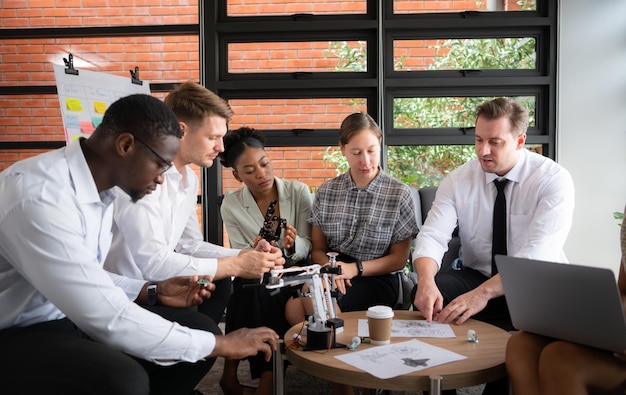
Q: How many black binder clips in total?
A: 2